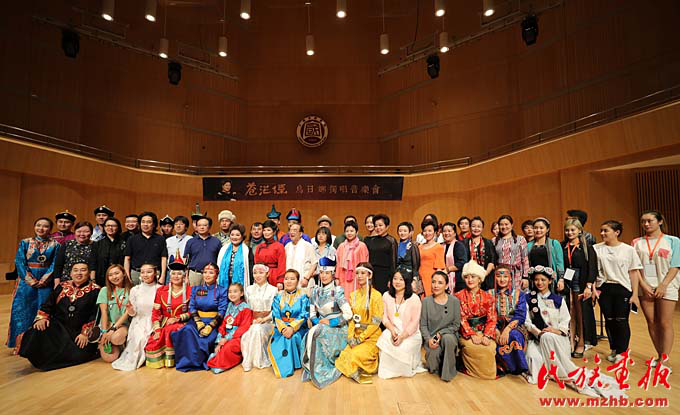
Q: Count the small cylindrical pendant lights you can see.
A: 11